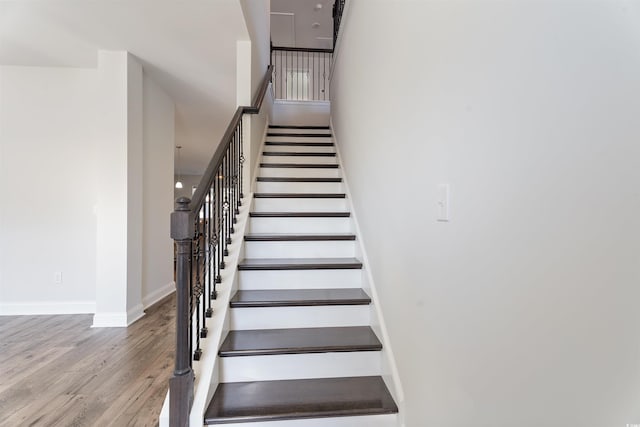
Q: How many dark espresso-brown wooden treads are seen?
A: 13